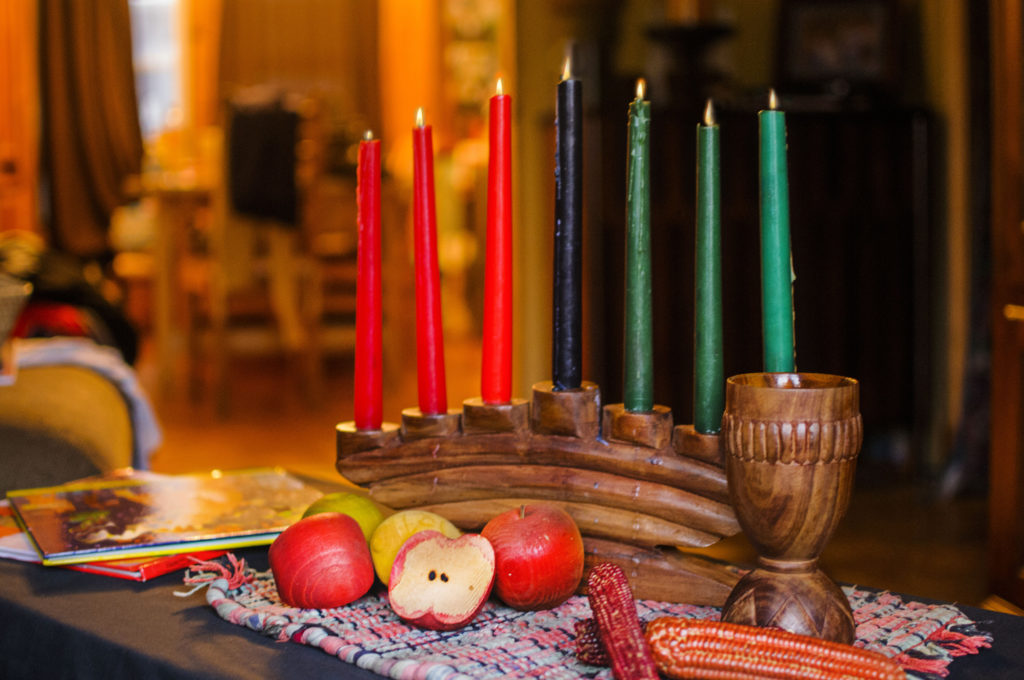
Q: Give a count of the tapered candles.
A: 7